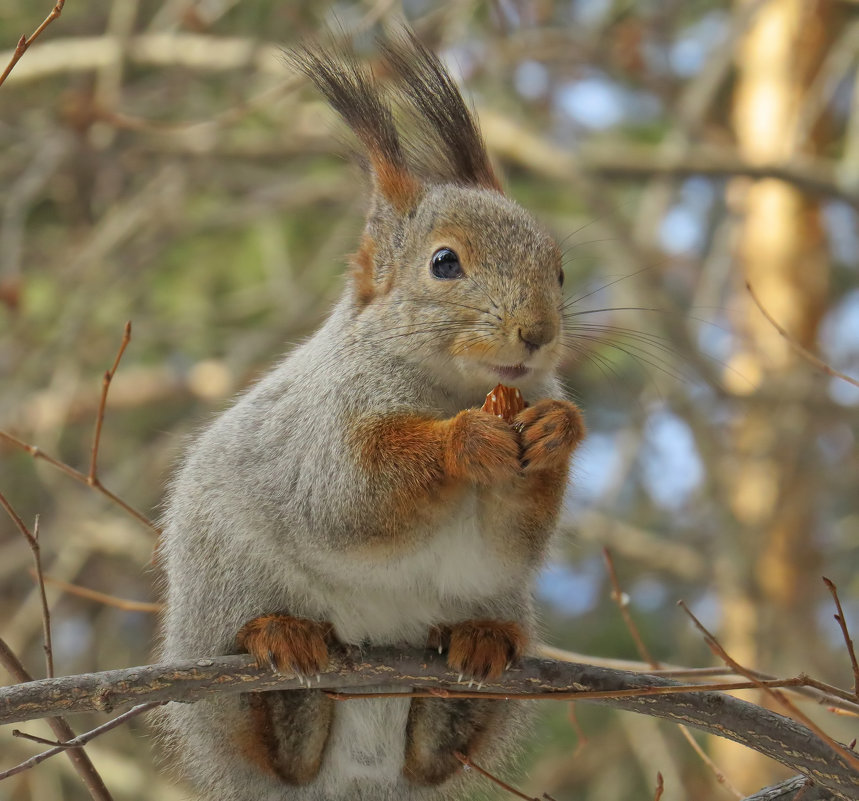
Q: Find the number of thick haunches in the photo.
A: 2